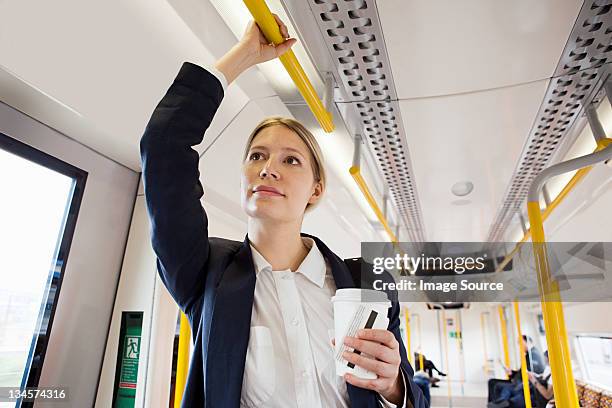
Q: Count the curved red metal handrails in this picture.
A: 0